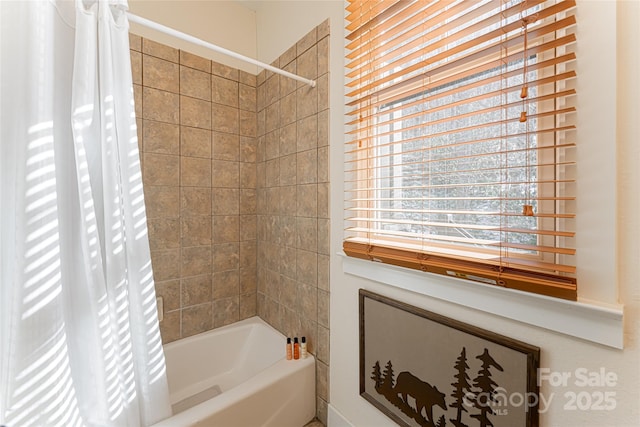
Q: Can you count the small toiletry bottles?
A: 3